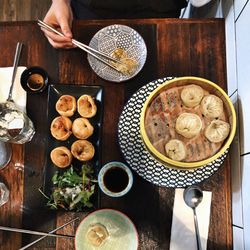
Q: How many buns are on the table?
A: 12